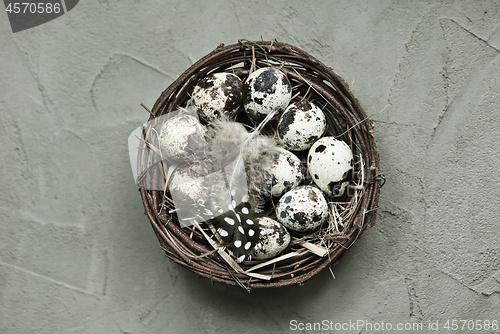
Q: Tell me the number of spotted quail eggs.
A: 9